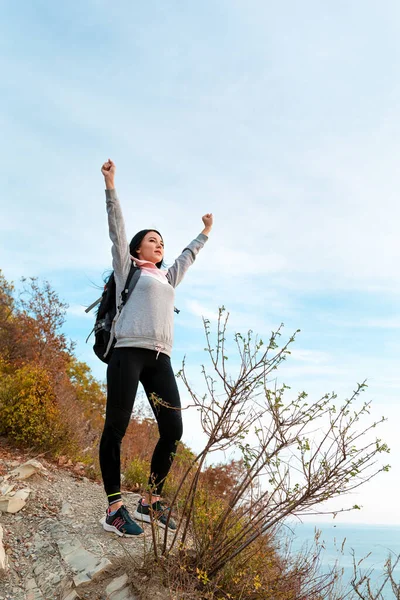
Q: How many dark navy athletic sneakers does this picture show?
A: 2